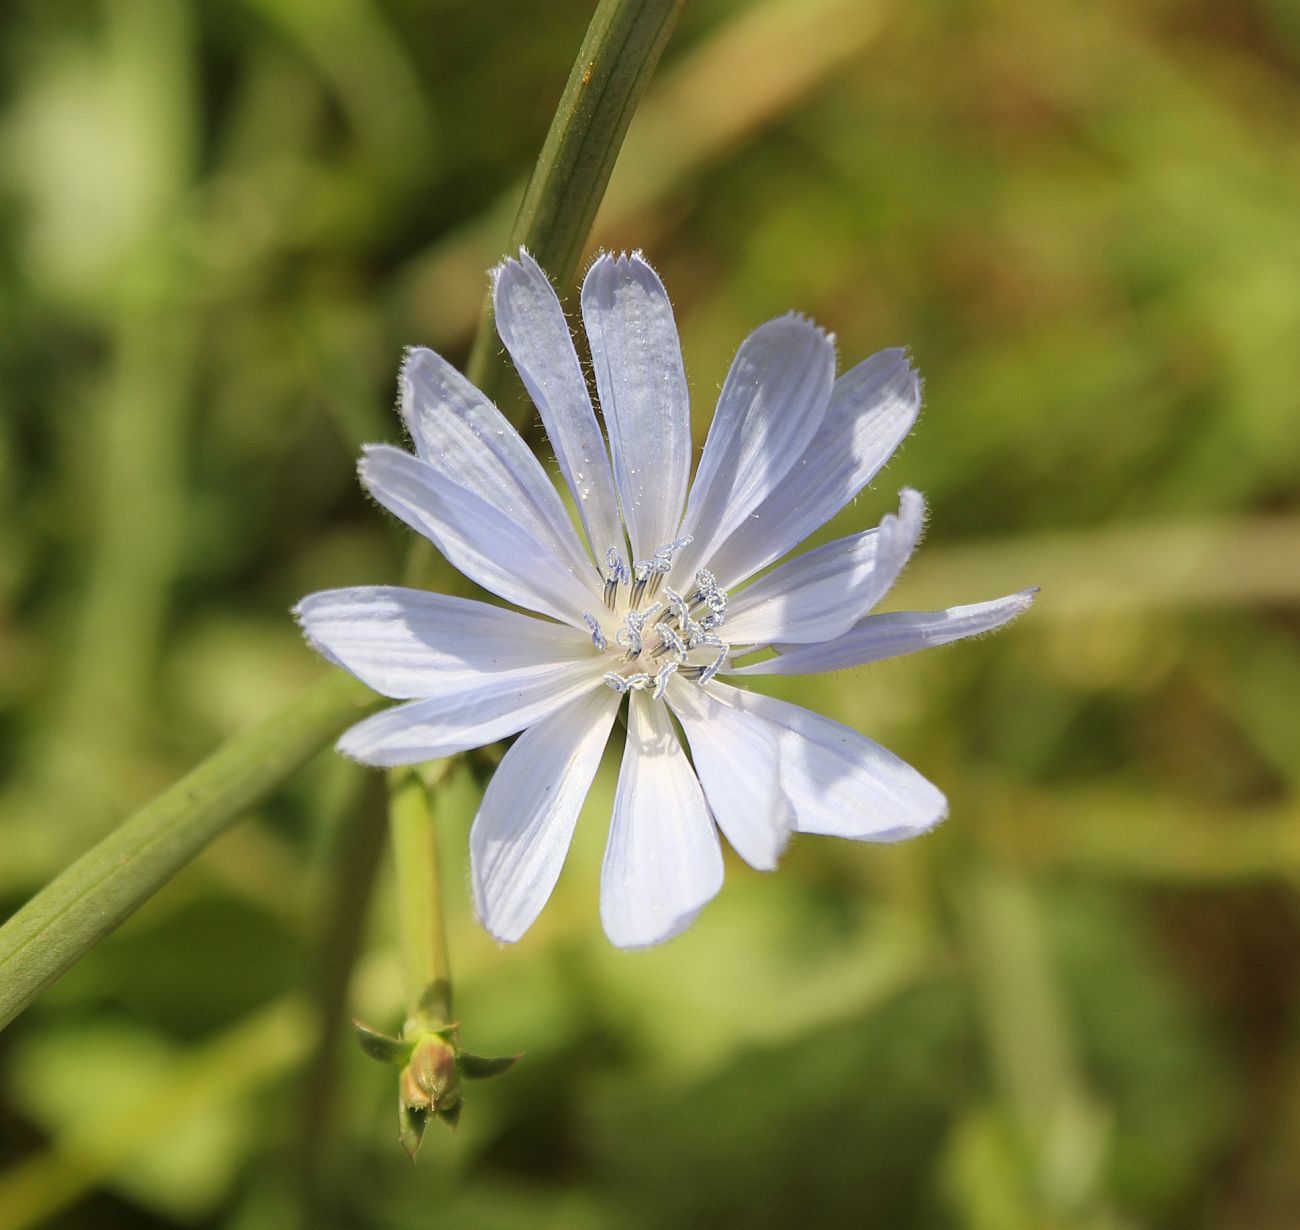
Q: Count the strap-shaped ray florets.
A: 14